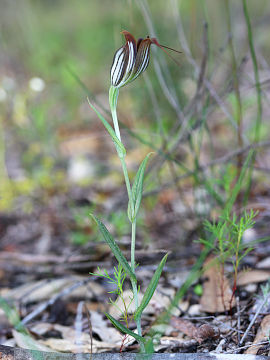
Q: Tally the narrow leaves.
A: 5